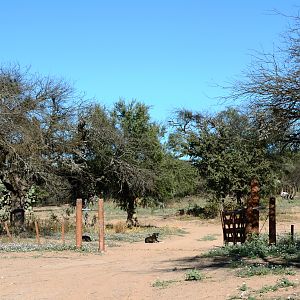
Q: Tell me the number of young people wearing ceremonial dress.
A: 0